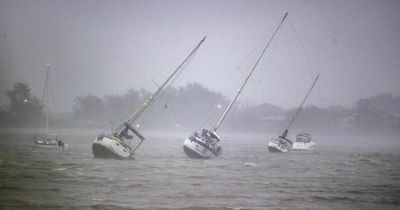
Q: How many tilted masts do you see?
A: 3